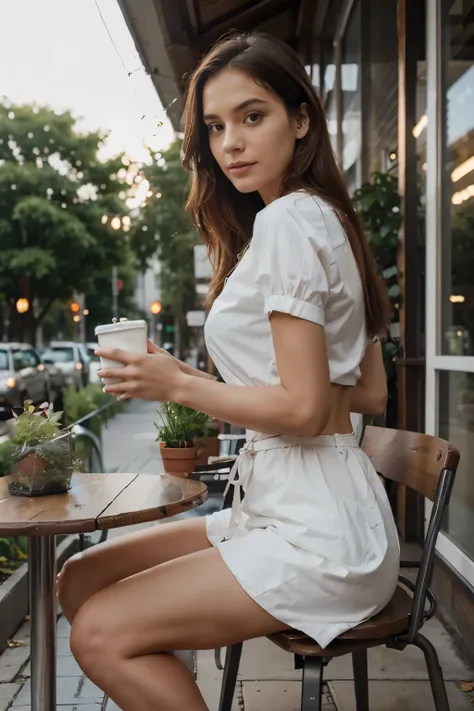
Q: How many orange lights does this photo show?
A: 3